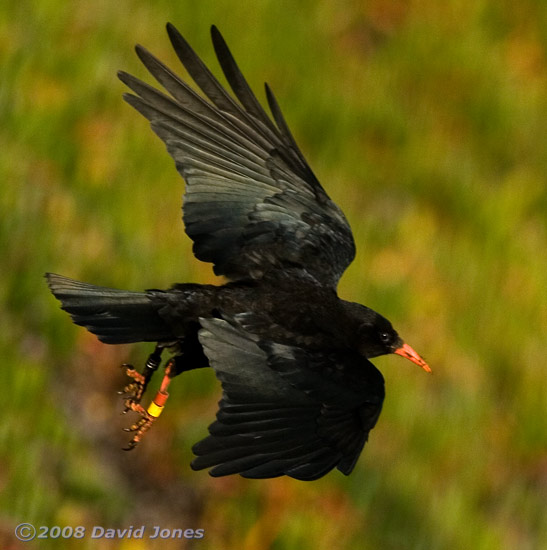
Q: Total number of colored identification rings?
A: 2